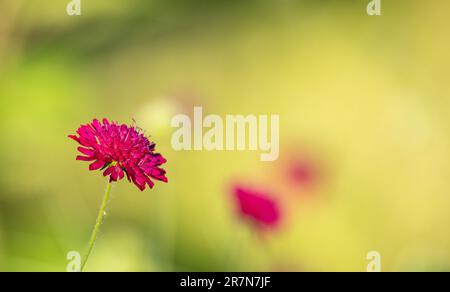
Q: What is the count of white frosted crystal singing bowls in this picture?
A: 0